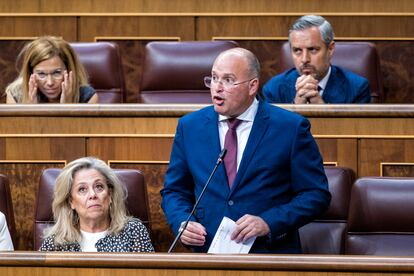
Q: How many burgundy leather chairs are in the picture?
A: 7